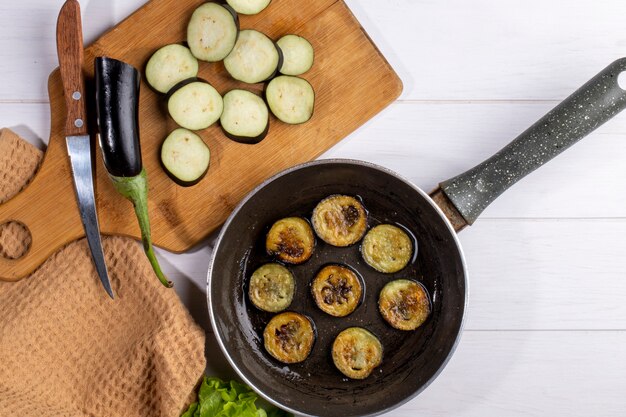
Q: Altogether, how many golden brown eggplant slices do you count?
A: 8